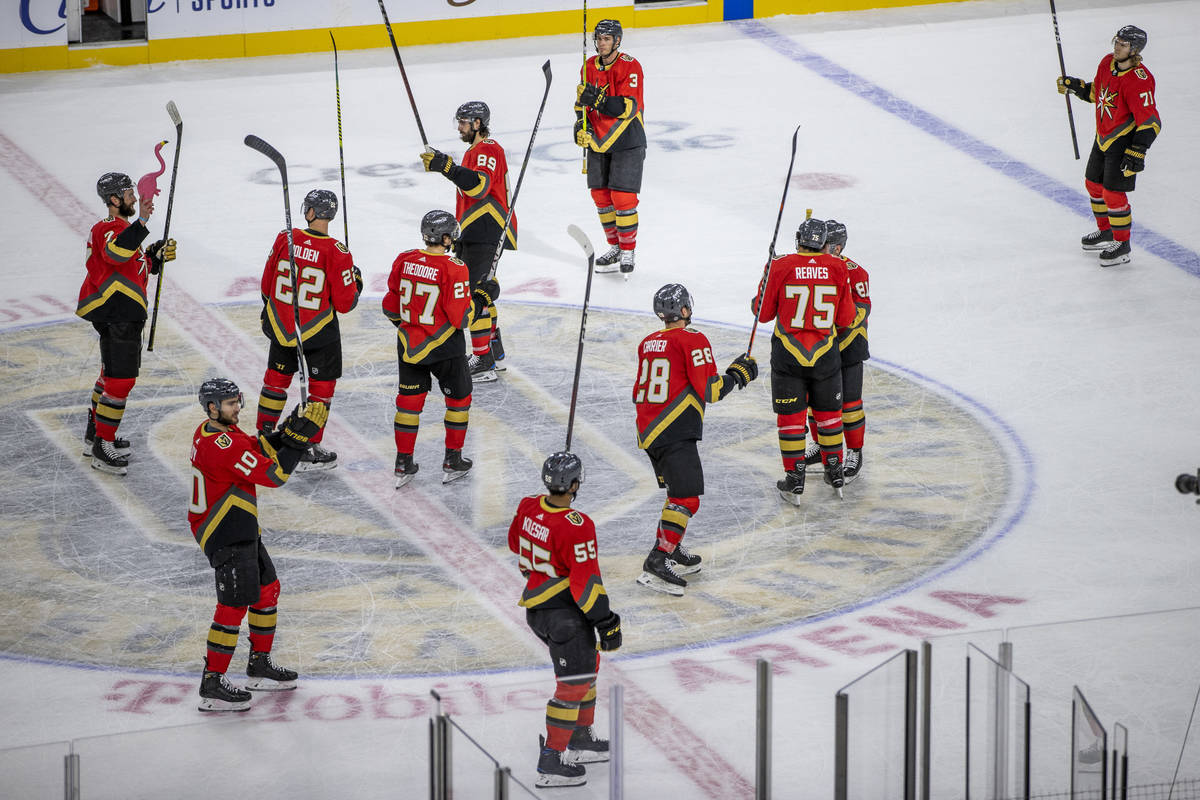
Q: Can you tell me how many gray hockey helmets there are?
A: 11